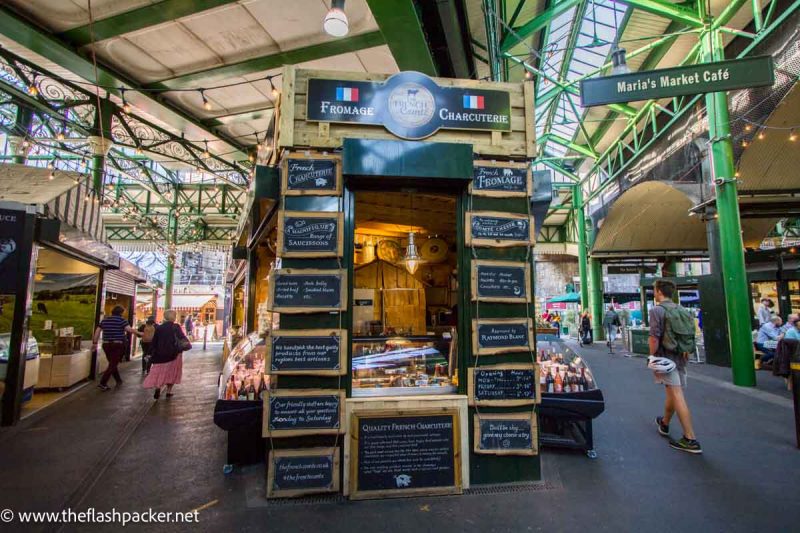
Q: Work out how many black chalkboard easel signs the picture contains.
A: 13